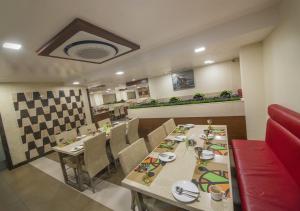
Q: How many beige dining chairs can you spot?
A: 9